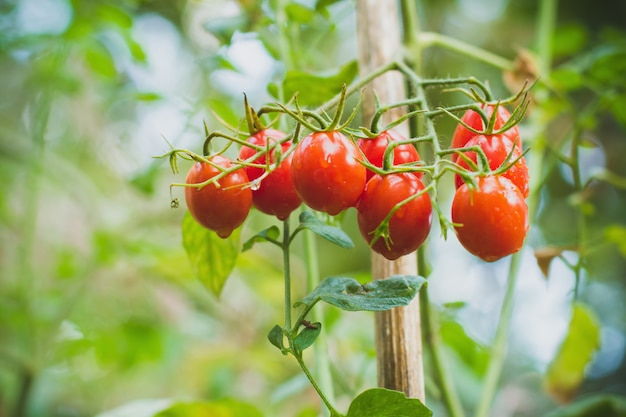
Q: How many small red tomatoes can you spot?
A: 8